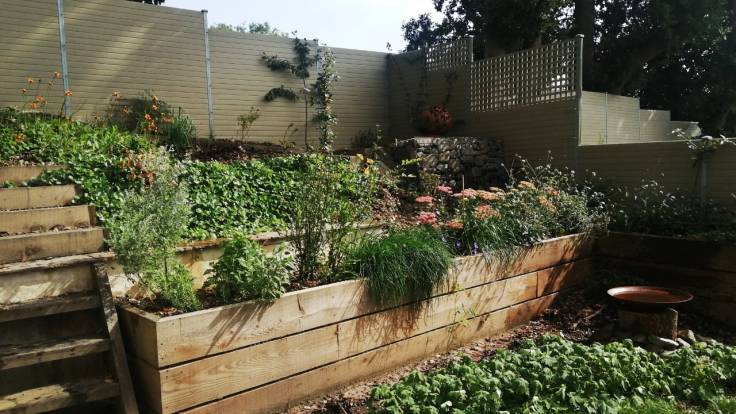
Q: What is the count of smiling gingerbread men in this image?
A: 0